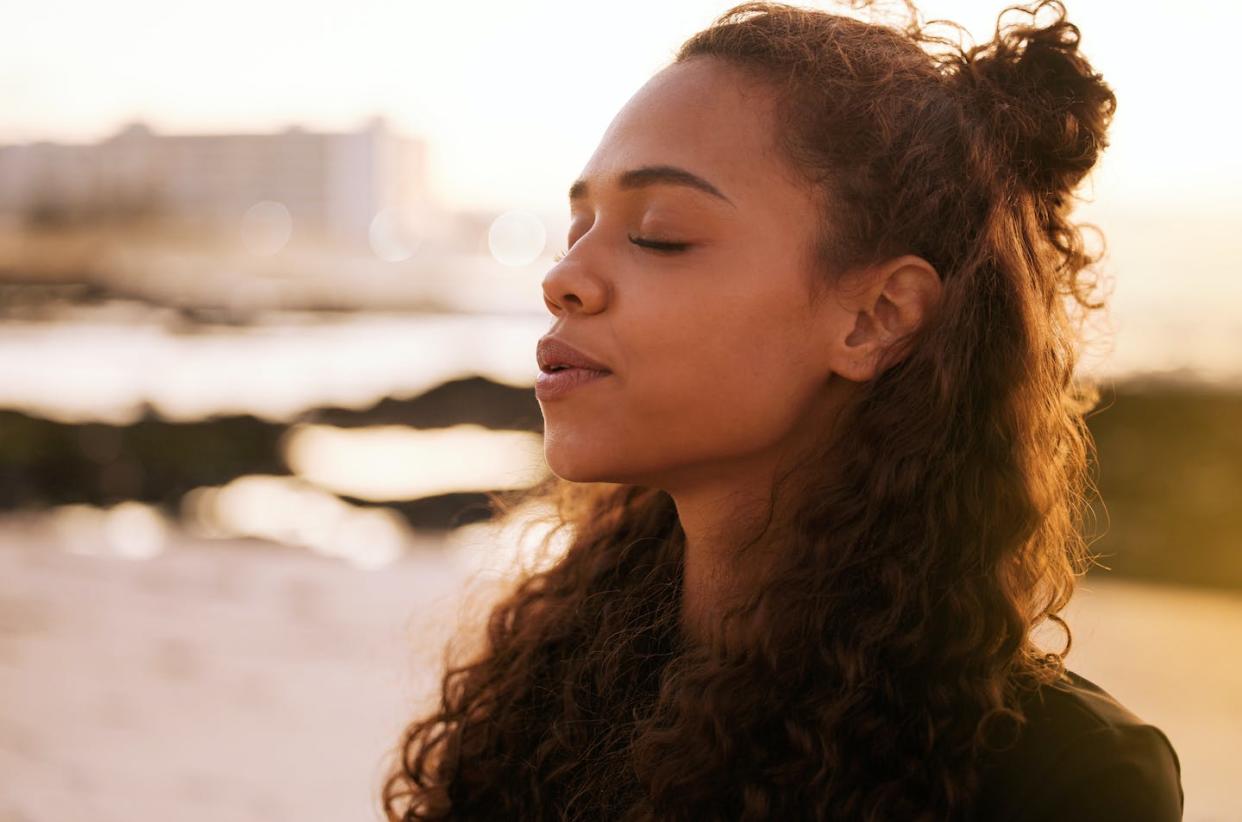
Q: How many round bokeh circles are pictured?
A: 3